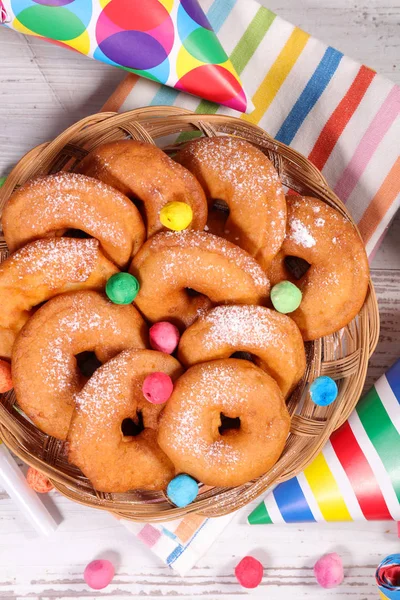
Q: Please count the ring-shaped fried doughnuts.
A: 10